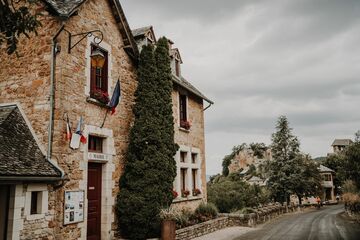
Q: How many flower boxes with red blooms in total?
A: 5